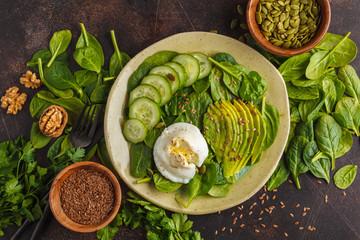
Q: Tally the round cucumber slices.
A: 8